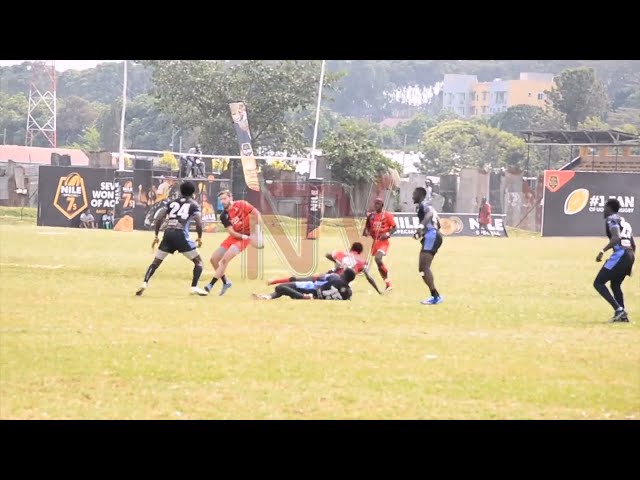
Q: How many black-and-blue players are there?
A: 4